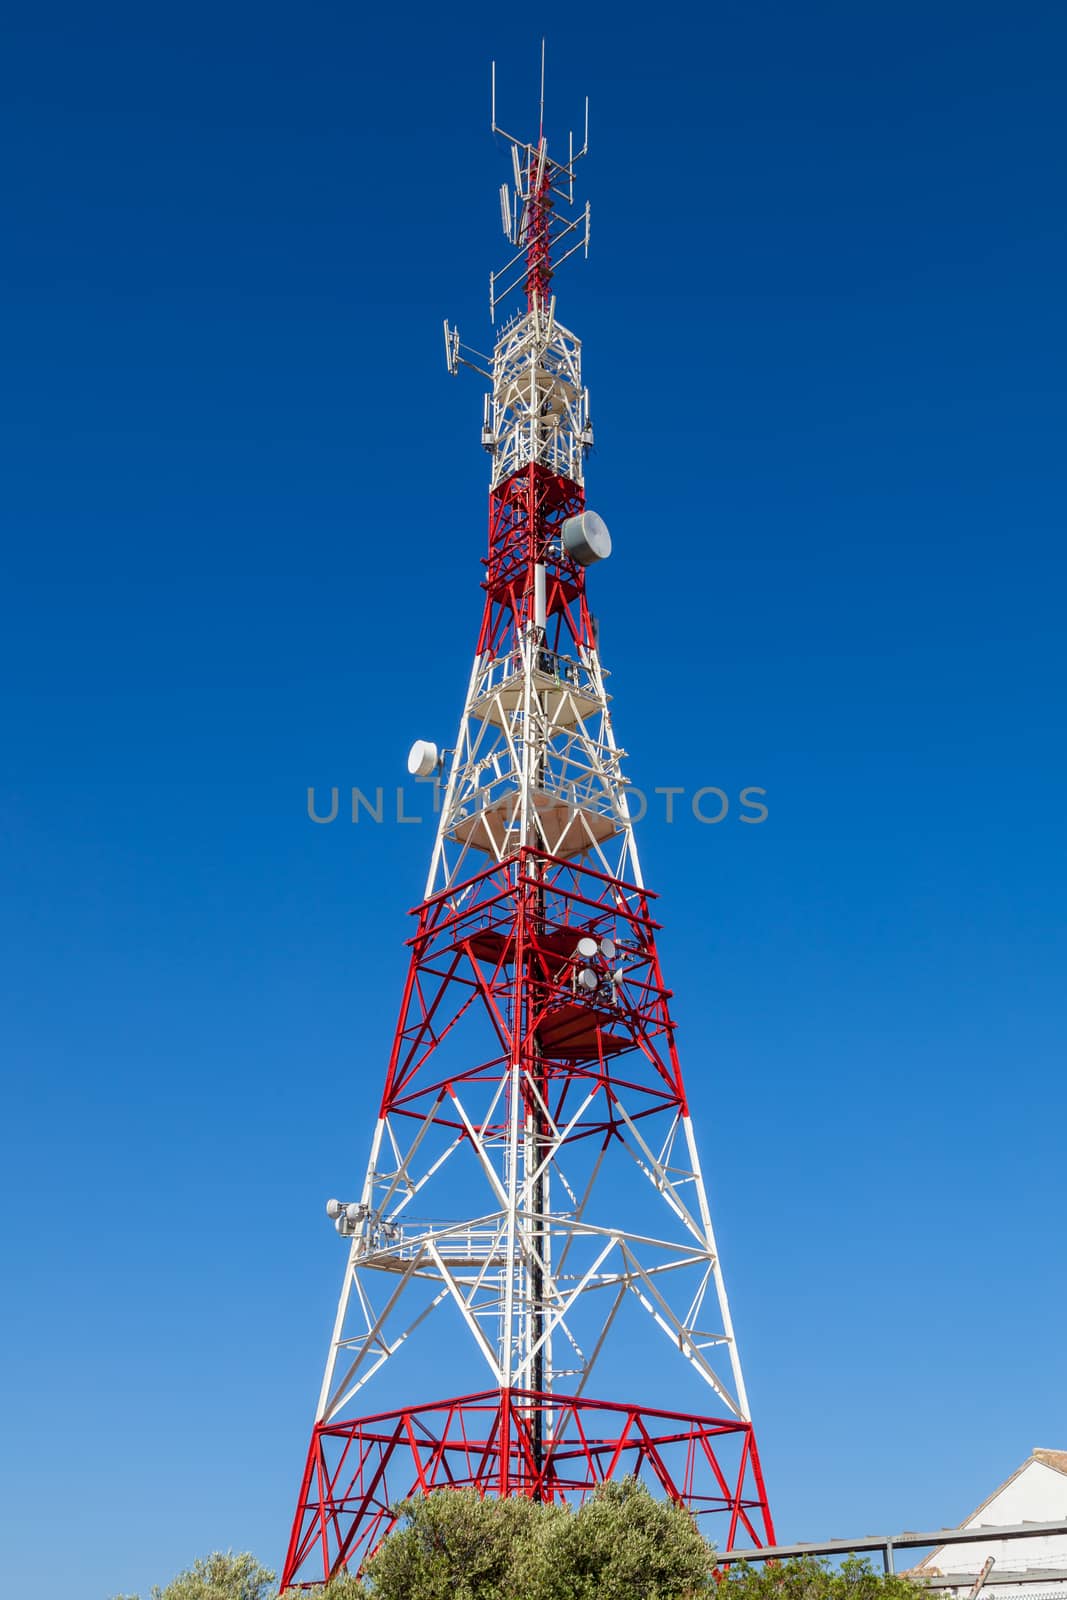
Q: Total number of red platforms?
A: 4